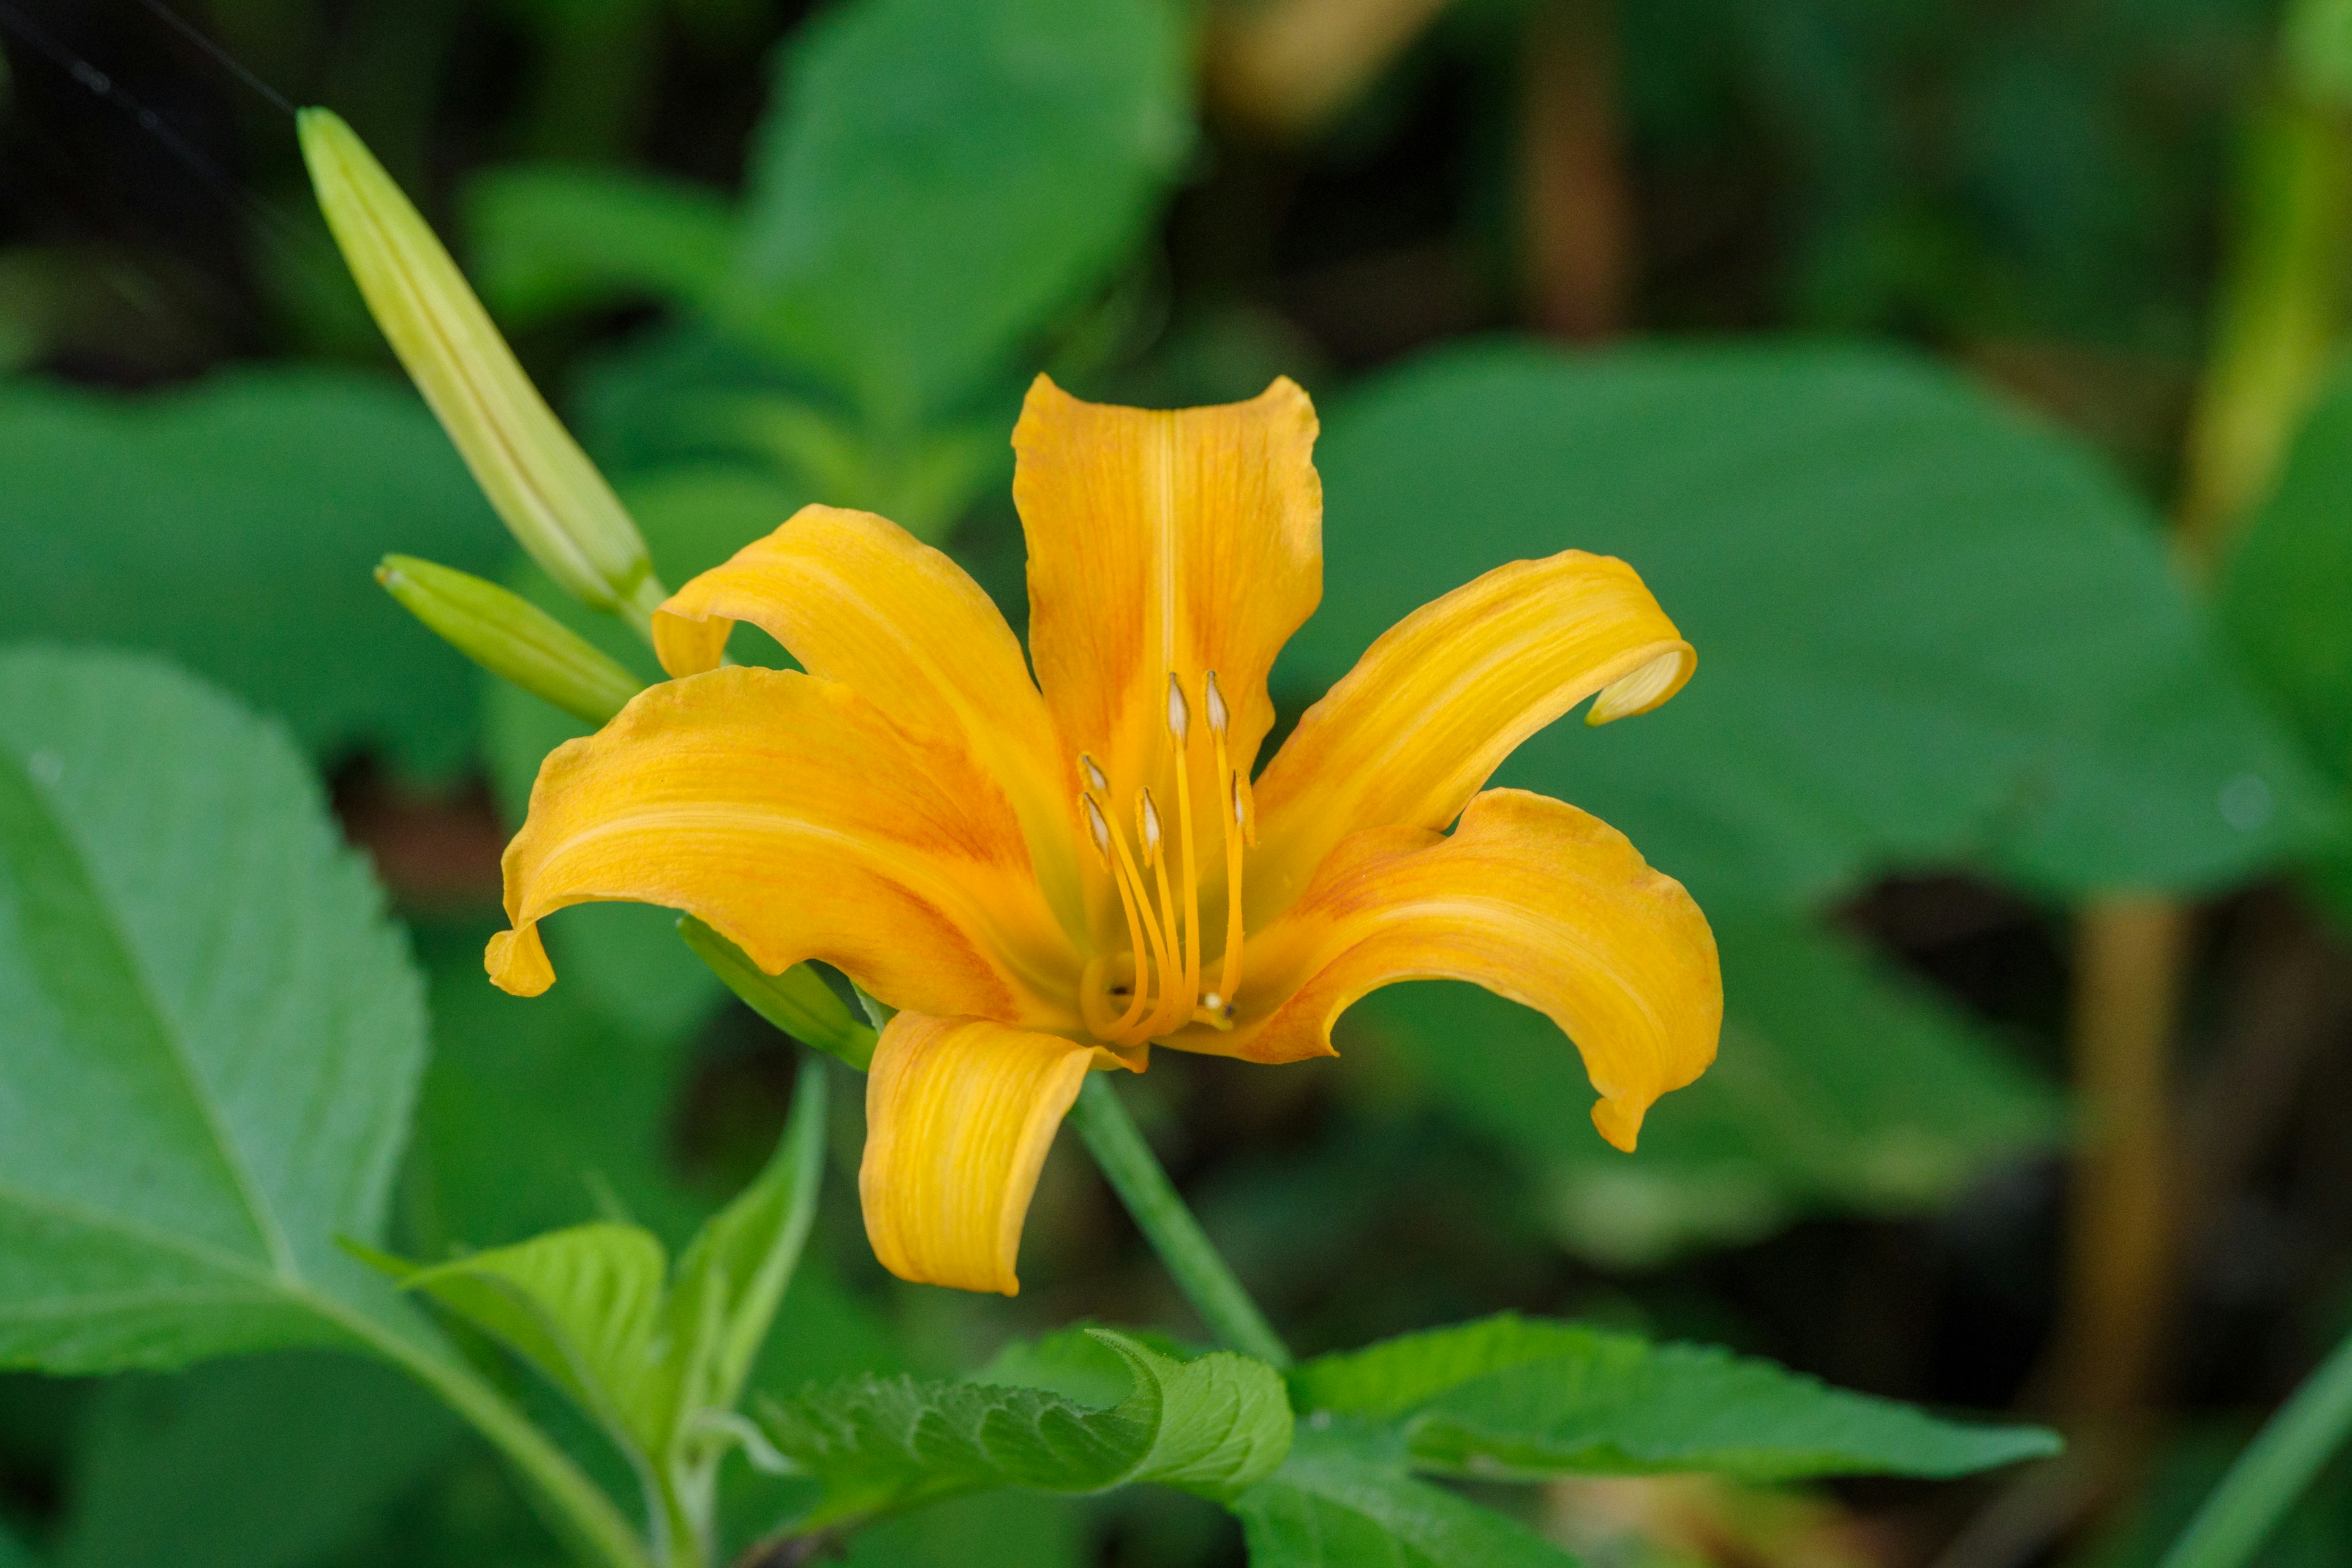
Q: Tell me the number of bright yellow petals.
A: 6